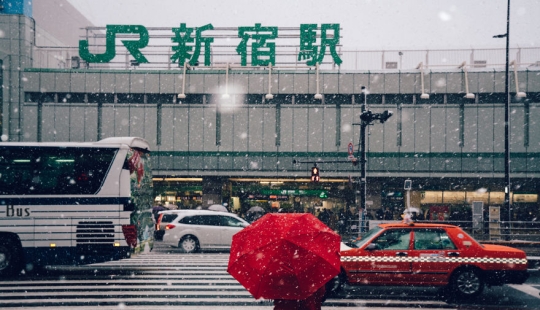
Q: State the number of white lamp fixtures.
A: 7